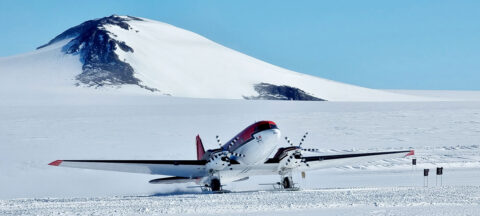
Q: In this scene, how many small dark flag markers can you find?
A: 3